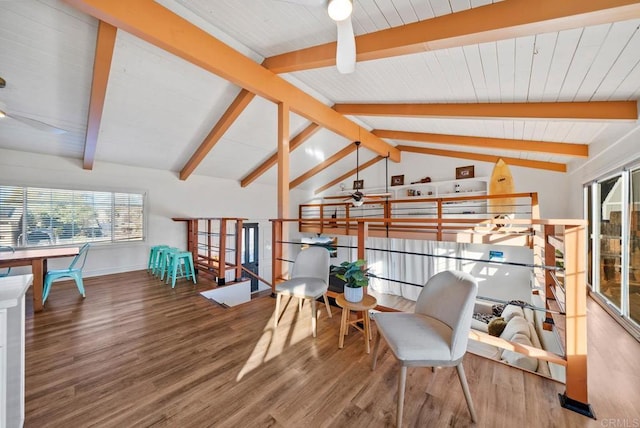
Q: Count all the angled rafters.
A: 9